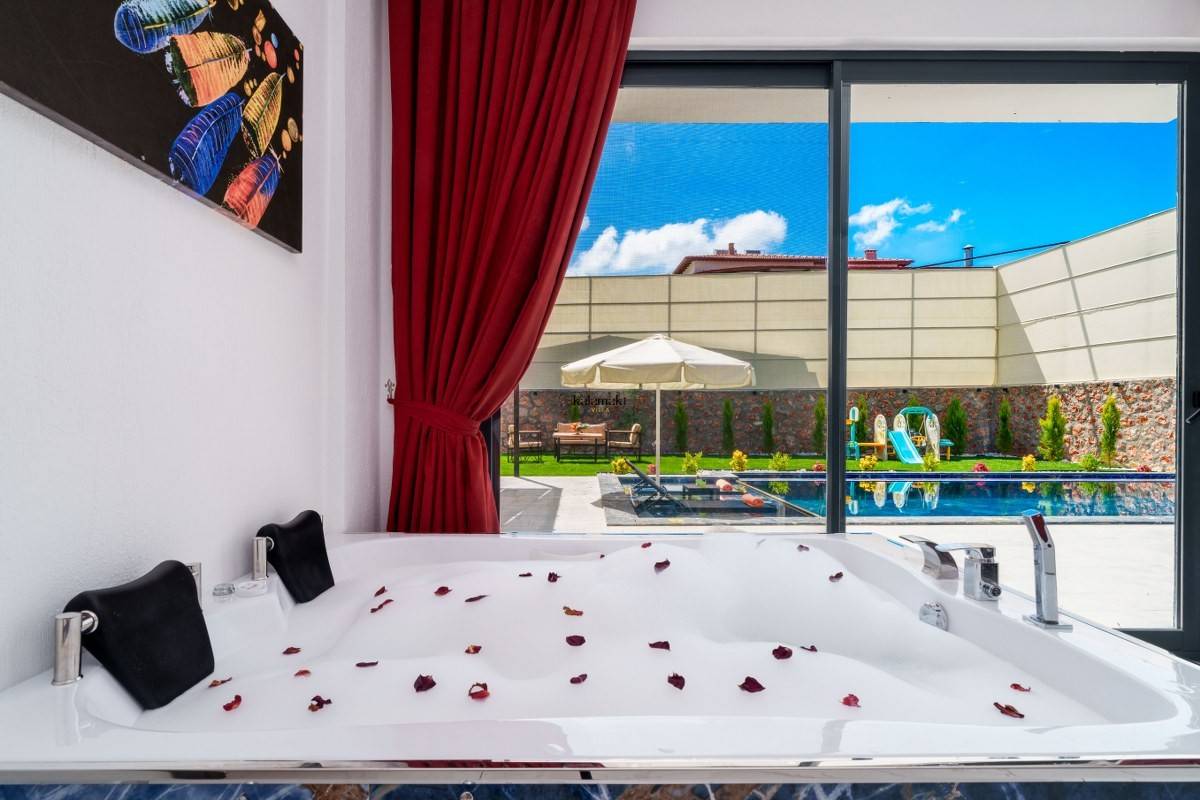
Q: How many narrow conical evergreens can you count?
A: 11